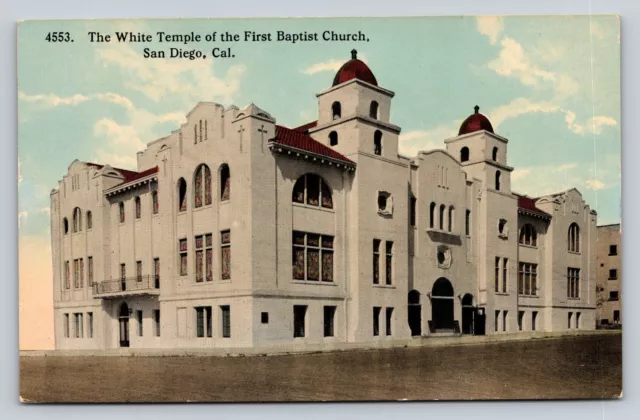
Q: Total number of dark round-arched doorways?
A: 4